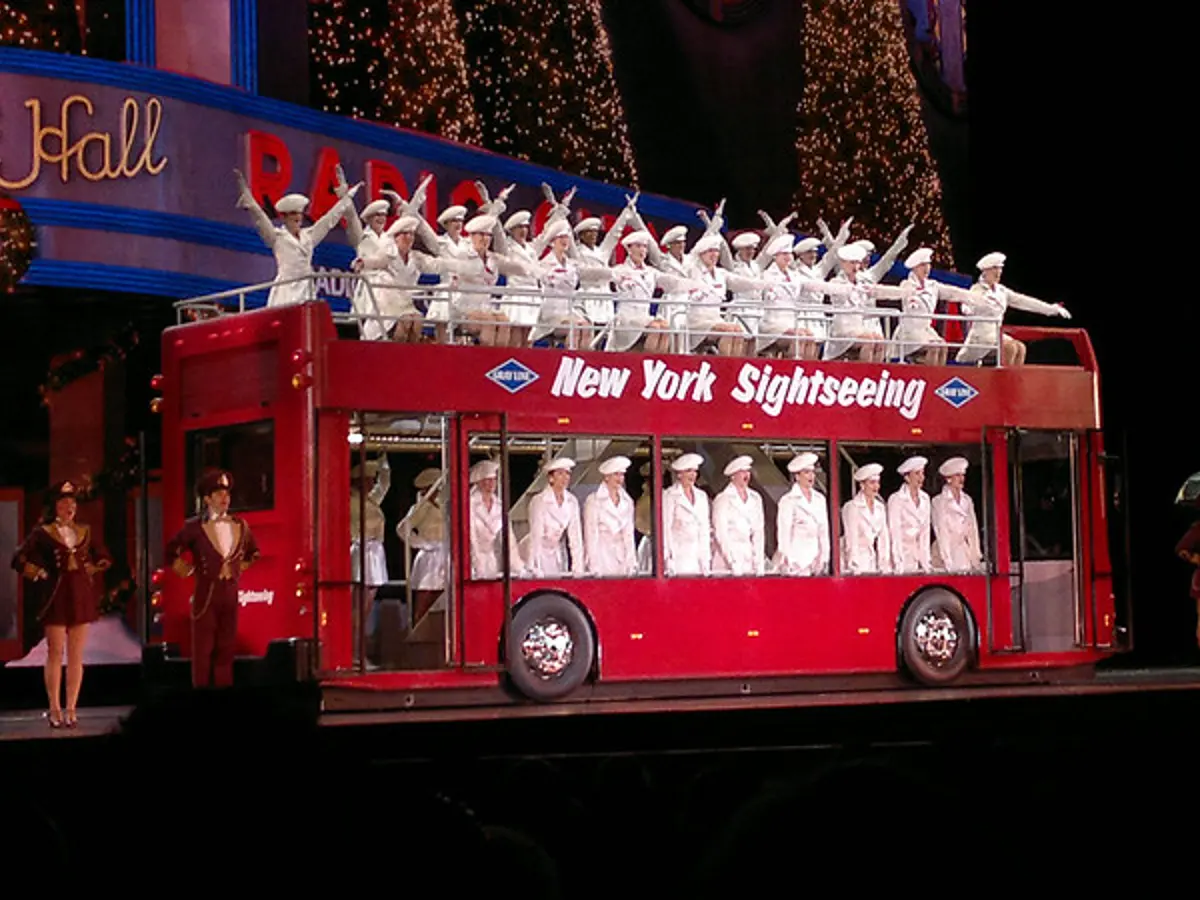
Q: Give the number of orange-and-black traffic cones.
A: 0